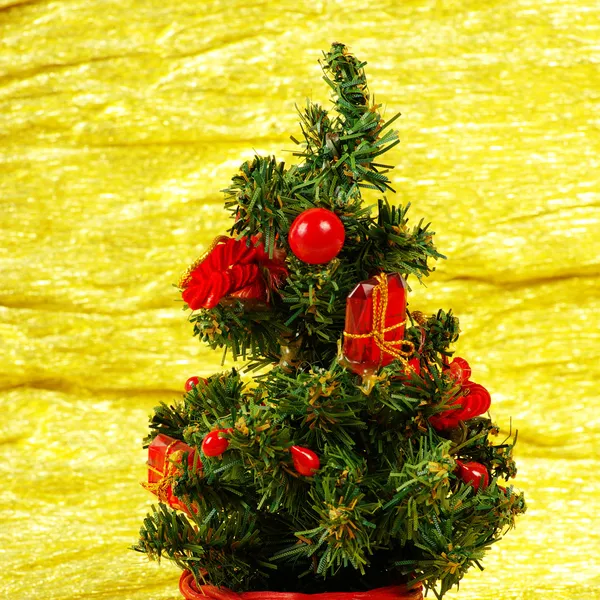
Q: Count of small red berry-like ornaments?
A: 4